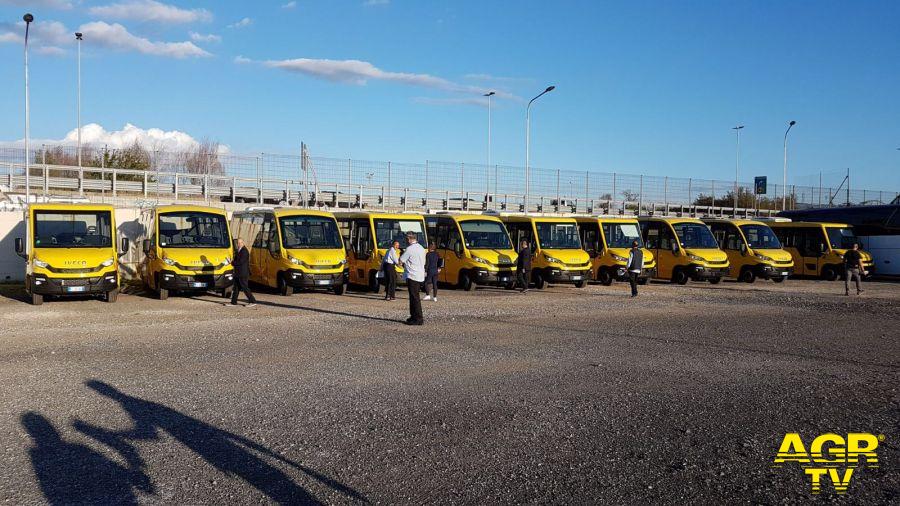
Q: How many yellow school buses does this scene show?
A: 10